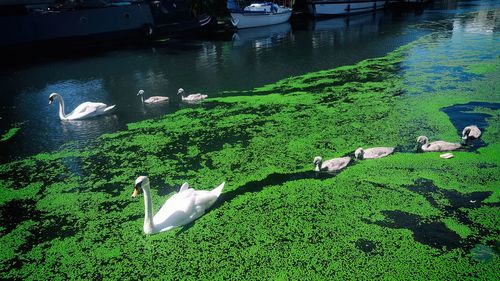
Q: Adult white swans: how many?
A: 2